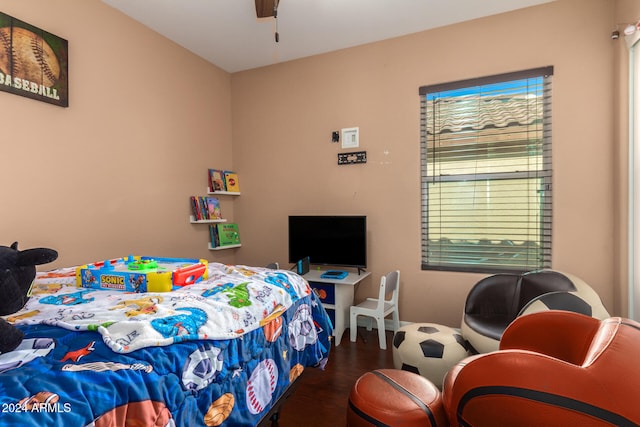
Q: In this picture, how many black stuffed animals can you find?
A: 1